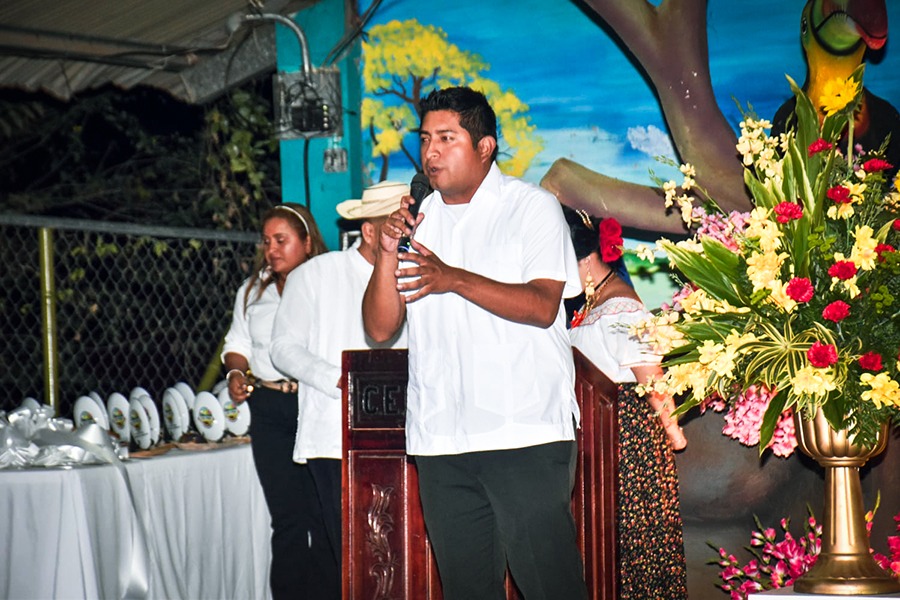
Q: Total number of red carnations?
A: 11